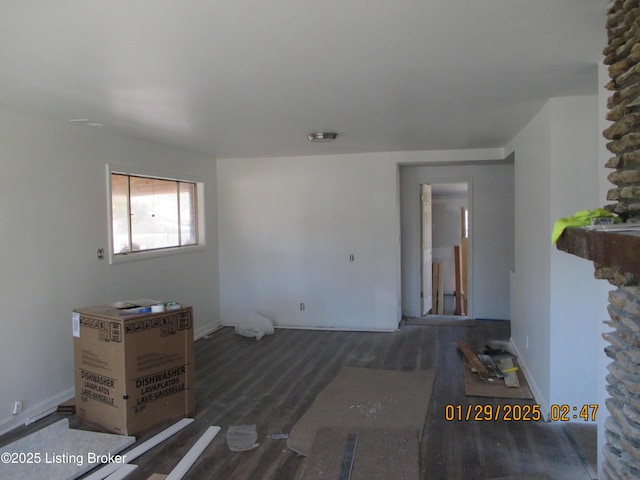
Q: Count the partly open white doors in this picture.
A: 1